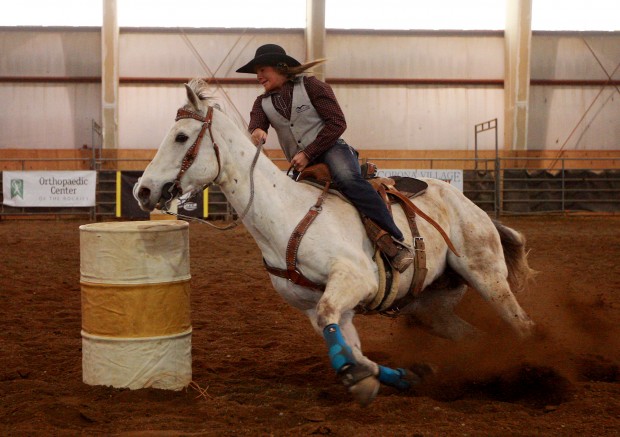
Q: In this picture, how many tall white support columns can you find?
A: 3